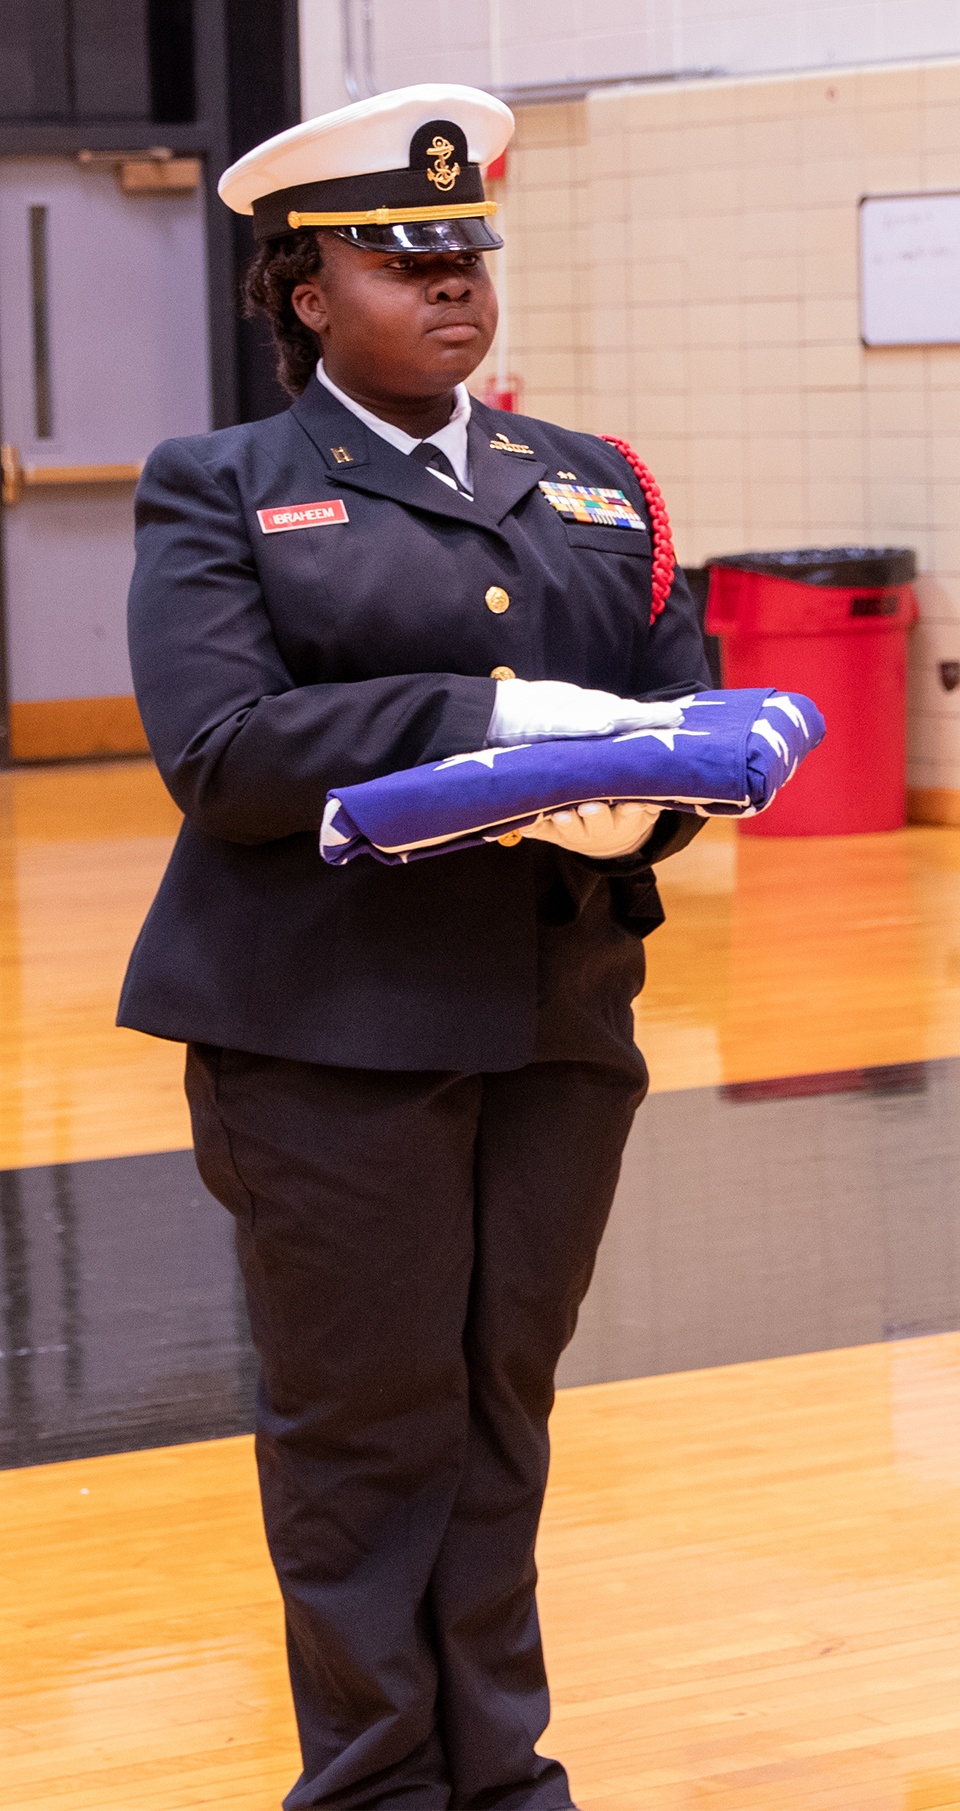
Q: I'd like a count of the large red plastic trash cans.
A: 1